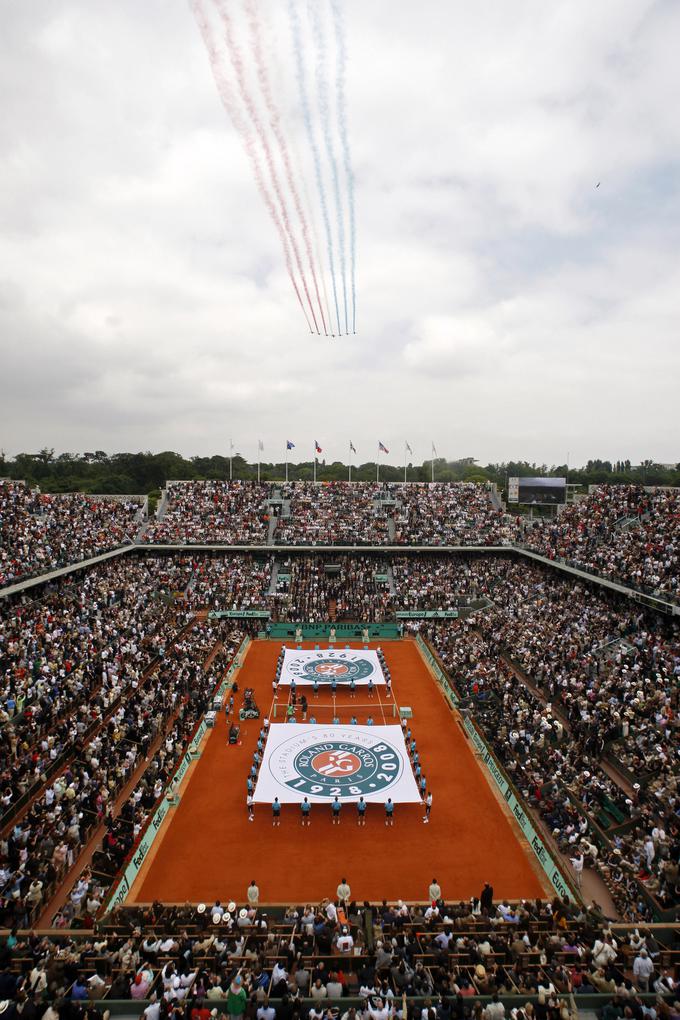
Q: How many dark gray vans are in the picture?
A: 0